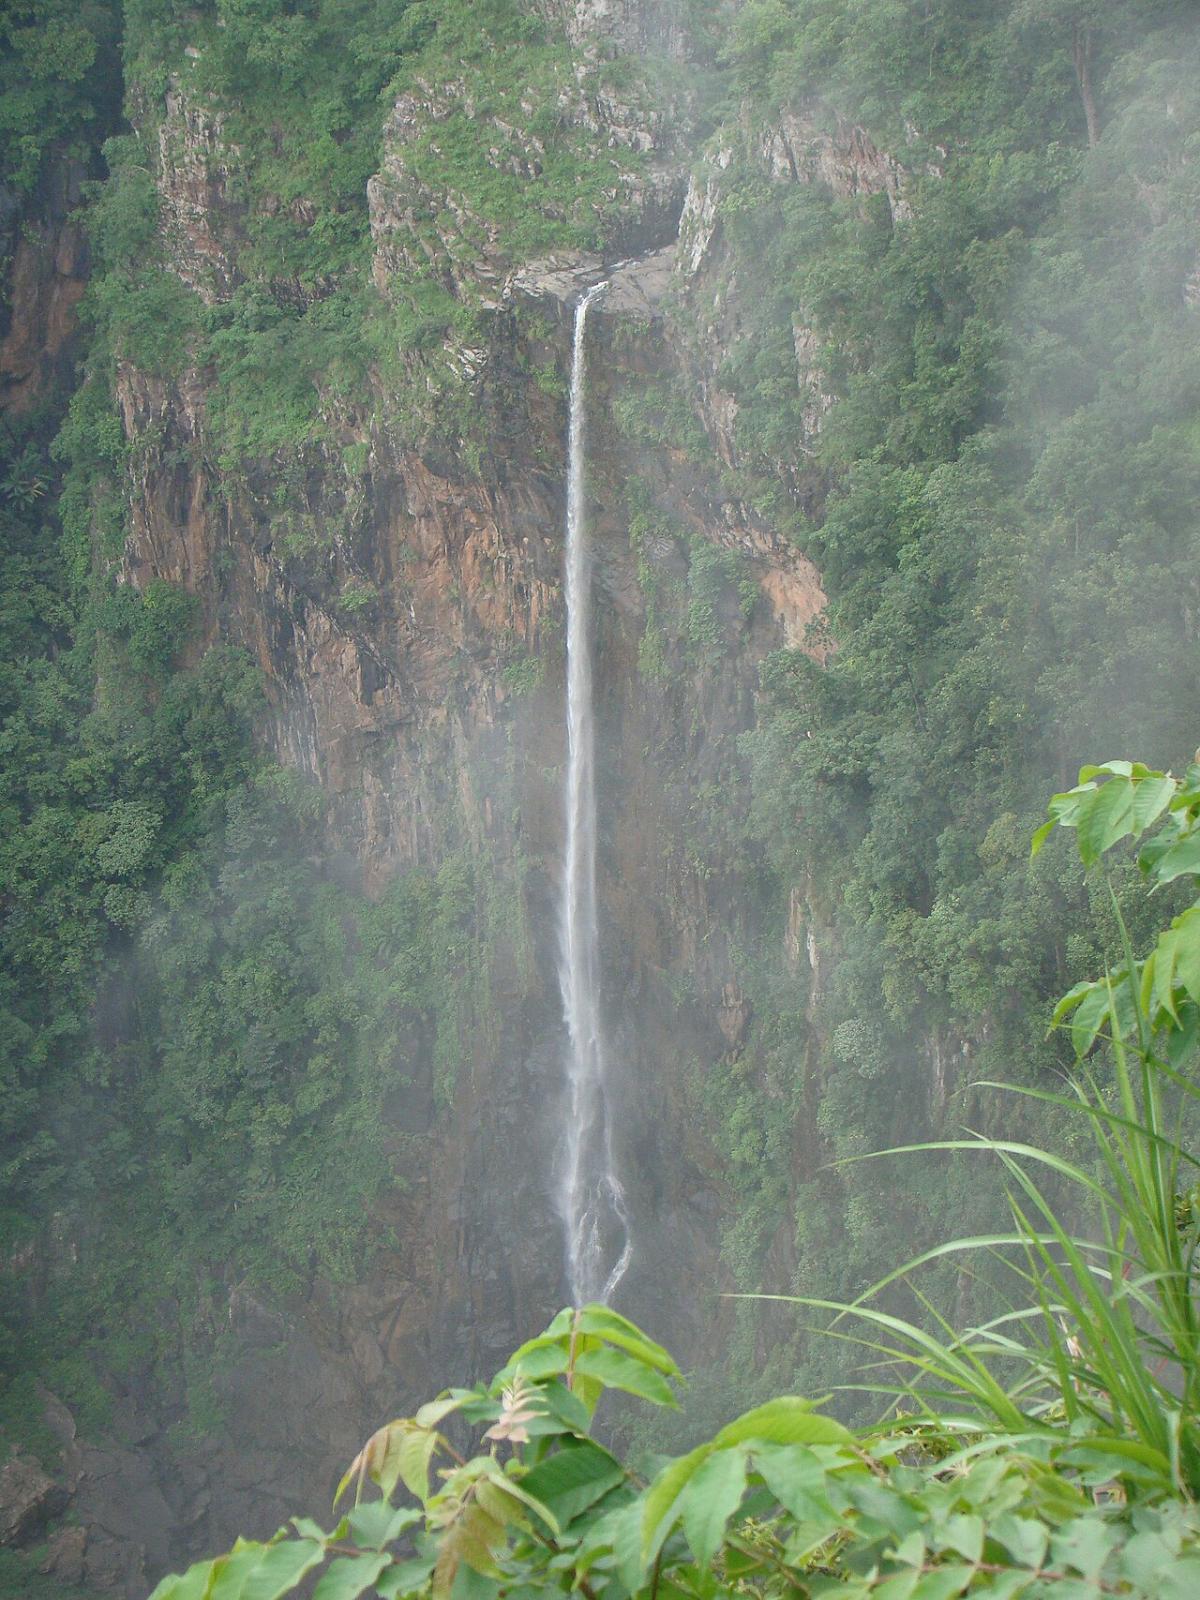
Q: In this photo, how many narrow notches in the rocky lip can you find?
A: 1